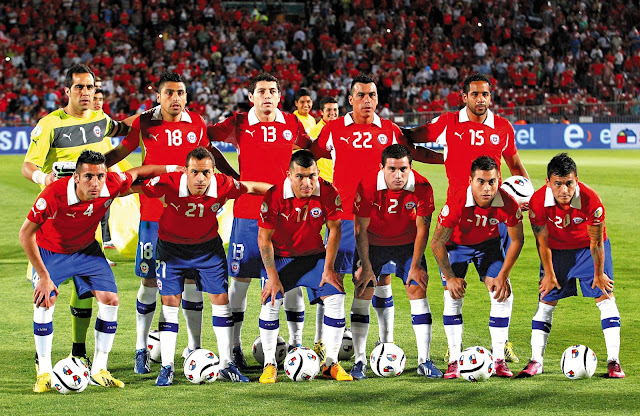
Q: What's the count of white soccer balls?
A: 10